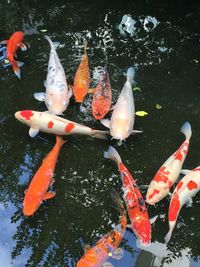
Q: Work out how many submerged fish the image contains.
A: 11